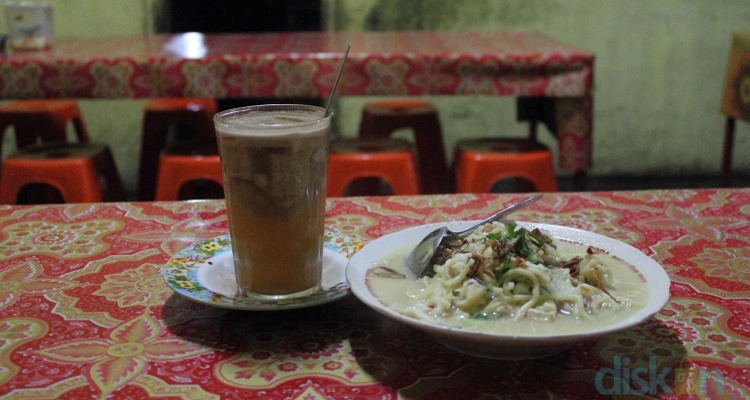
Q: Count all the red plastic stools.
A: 7